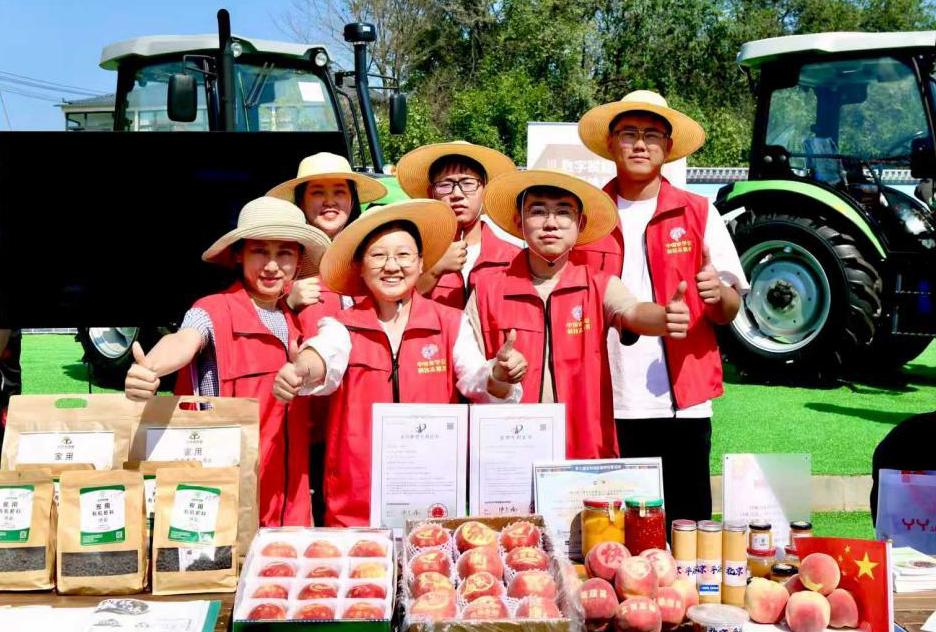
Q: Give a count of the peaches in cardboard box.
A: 12